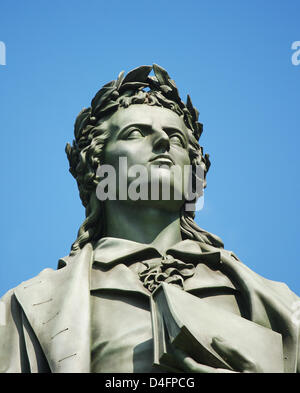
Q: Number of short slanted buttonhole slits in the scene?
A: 5